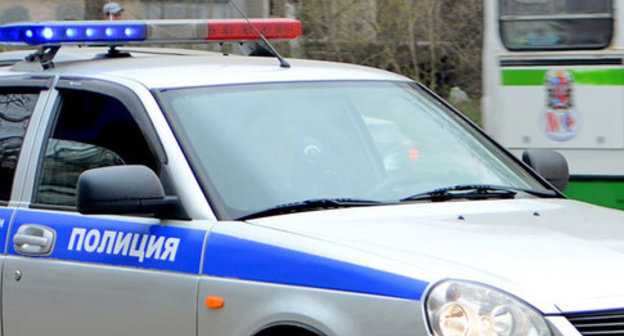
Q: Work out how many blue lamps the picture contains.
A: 6